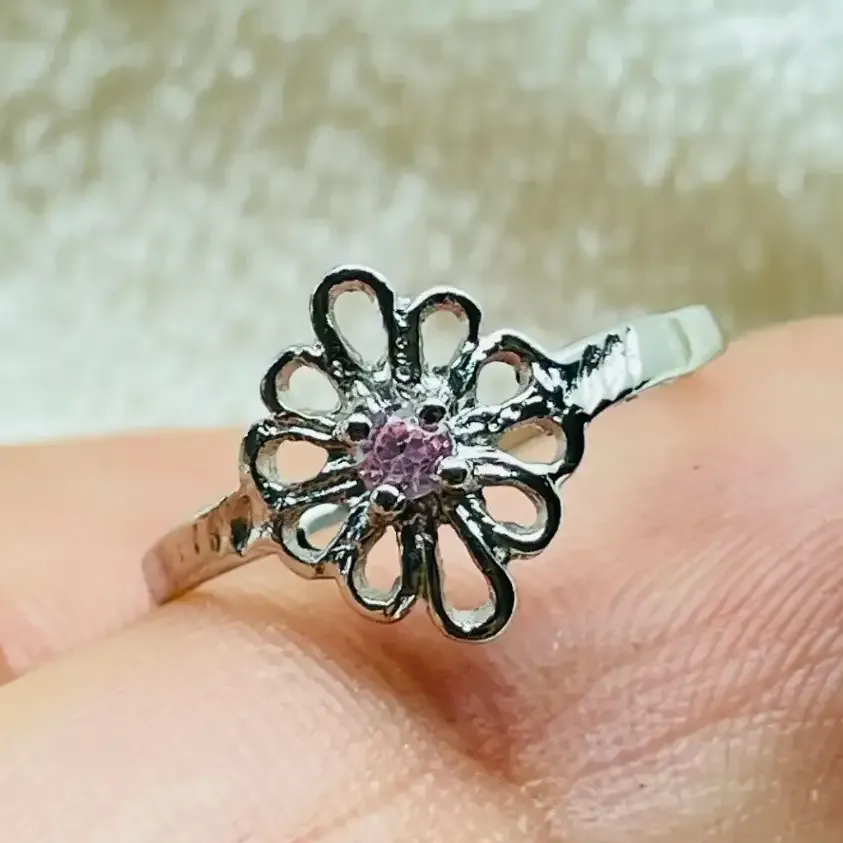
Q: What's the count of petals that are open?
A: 10